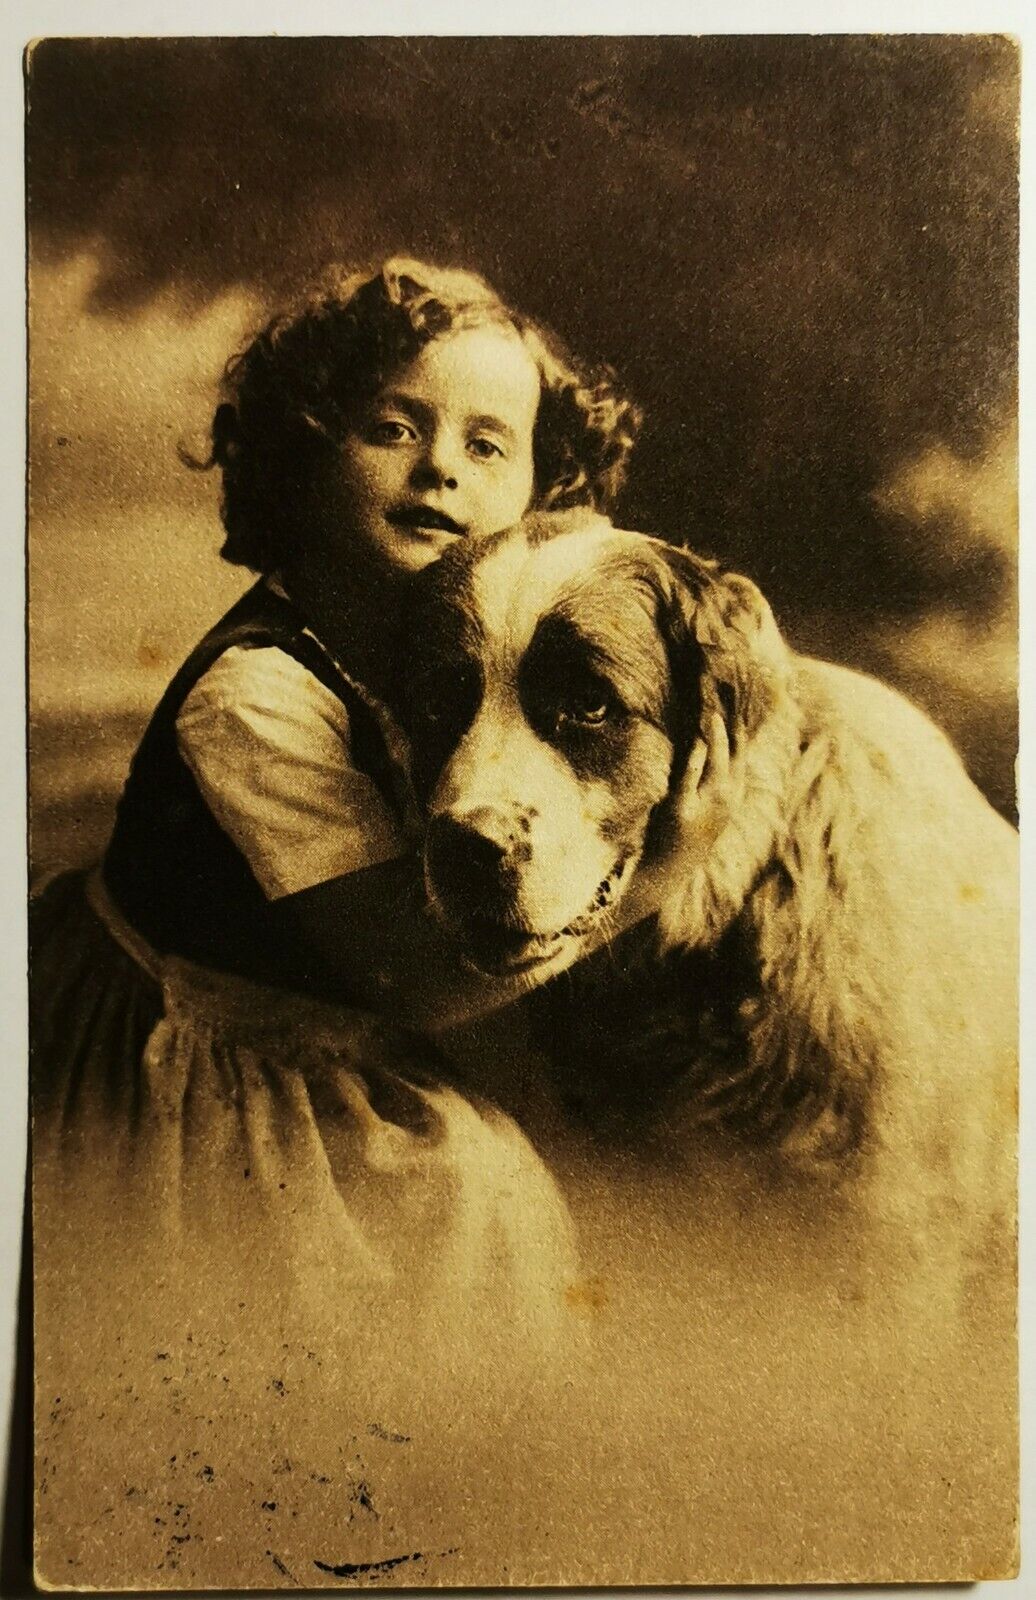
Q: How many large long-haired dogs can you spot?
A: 1